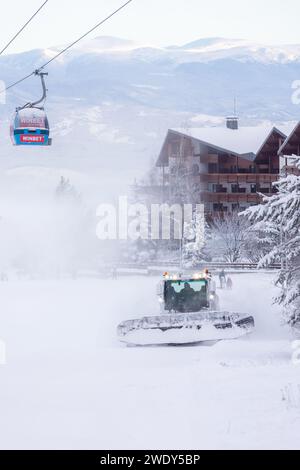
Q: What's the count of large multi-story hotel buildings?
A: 1